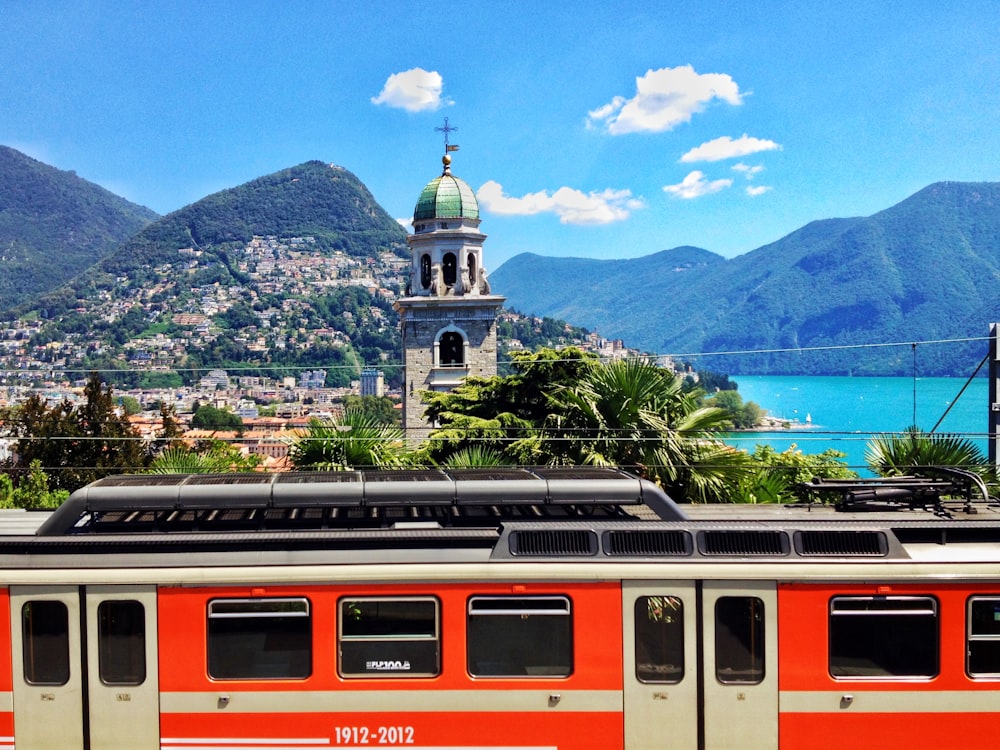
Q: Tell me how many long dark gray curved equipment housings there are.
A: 1